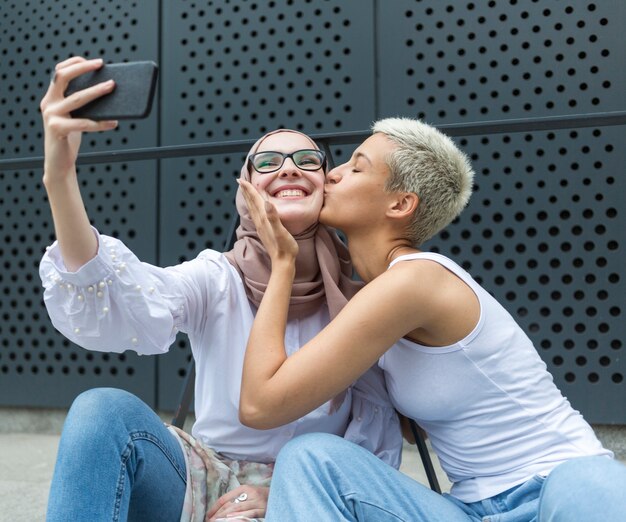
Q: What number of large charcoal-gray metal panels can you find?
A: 3